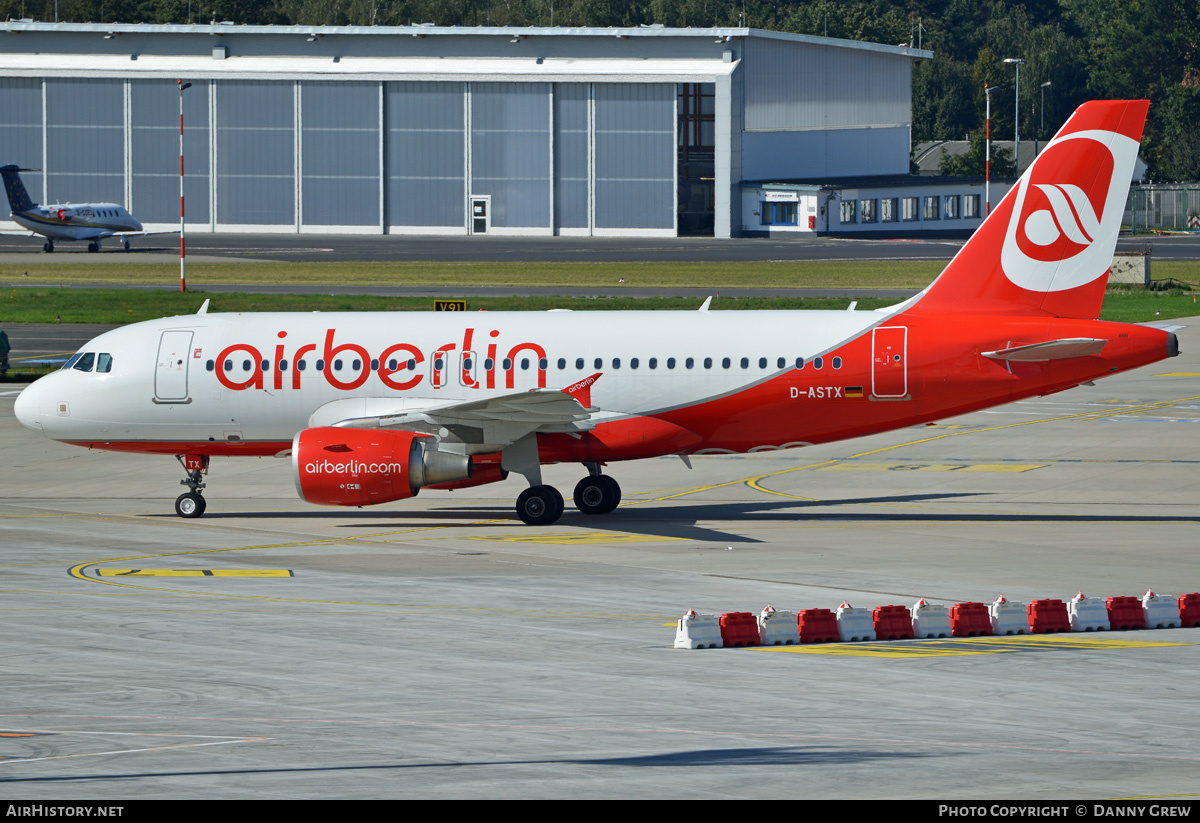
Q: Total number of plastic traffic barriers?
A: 14